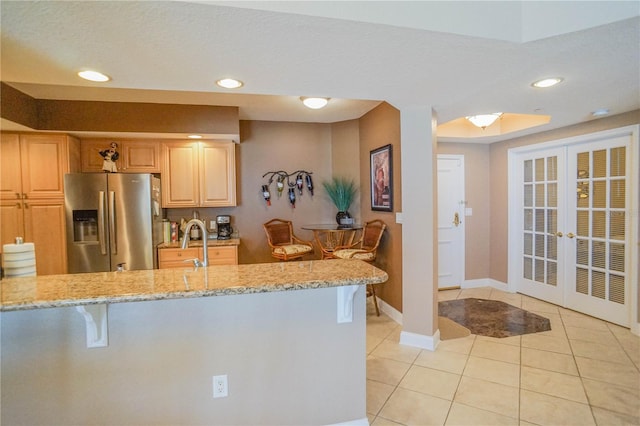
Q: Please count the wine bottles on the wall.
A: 5